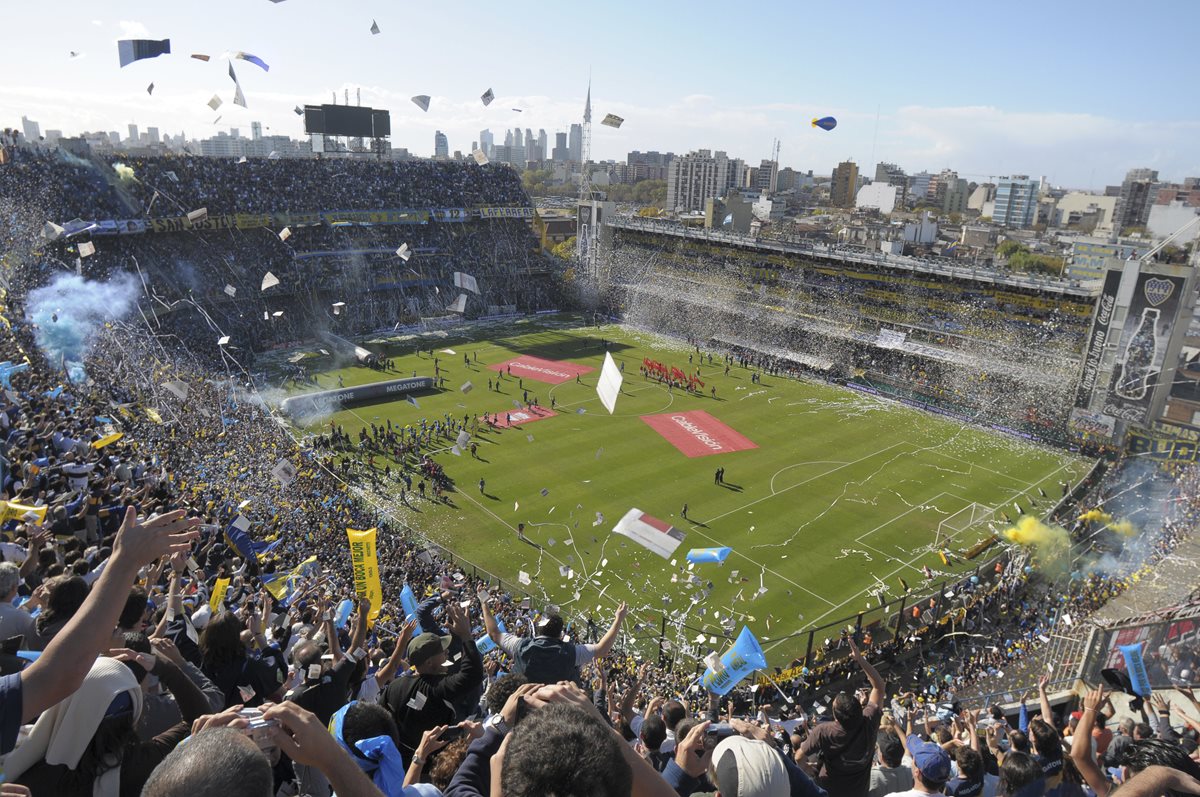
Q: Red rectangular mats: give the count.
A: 3